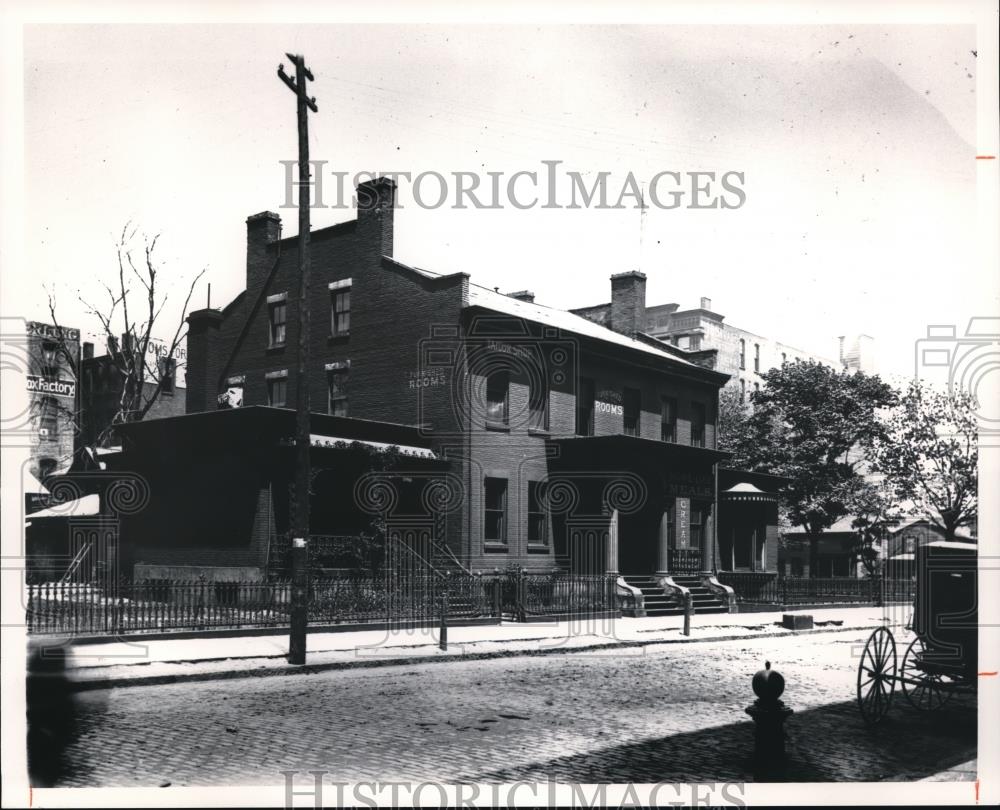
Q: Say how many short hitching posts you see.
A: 2